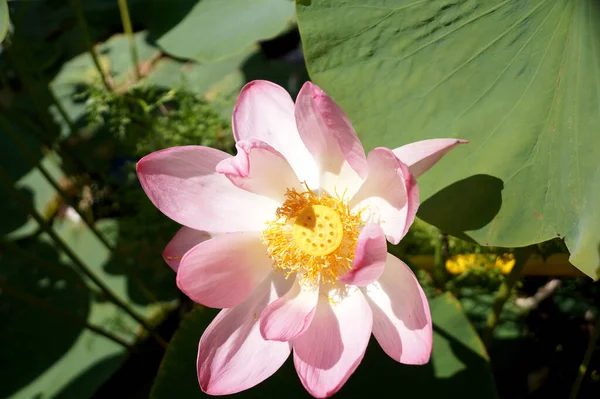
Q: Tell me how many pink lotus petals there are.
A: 13